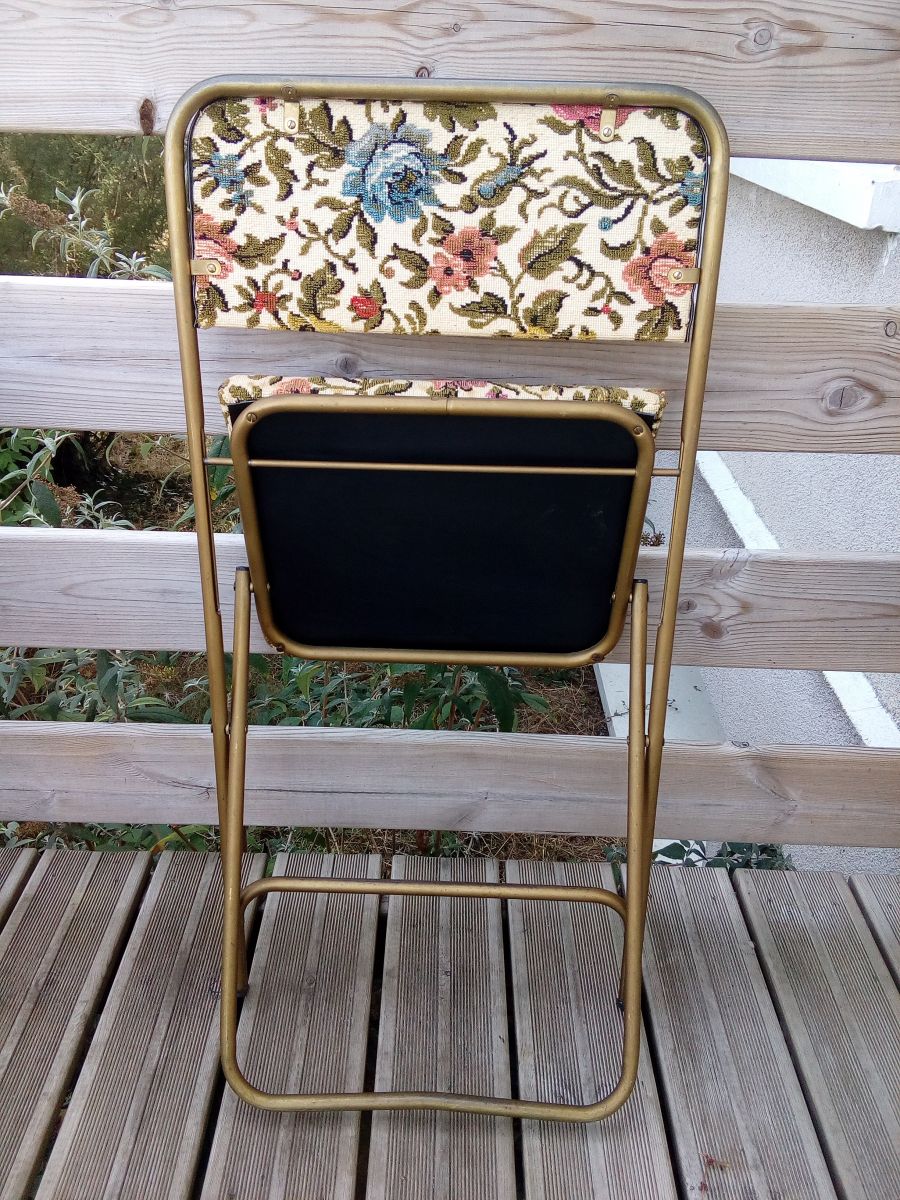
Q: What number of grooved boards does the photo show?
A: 9